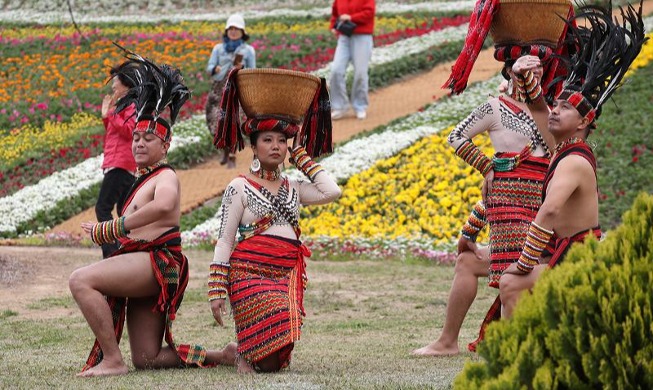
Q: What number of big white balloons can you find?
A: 0